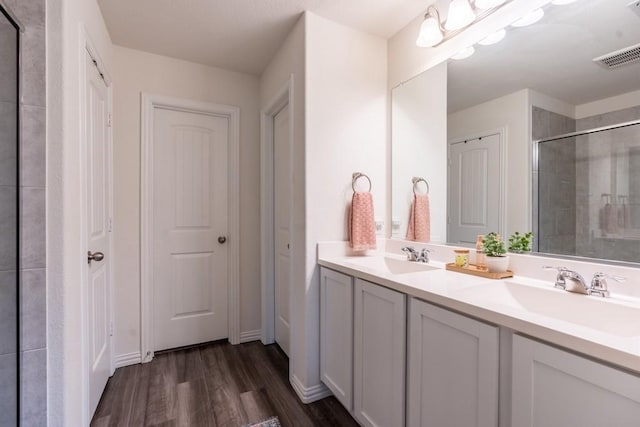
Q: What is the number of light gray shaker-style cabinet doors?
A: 4